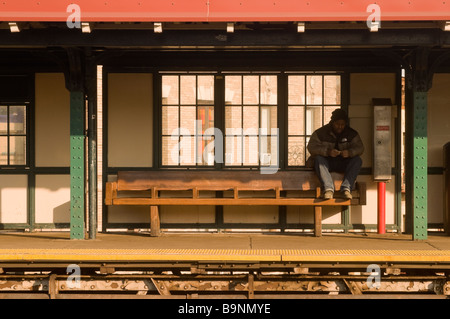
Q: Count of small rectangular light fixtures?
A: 7